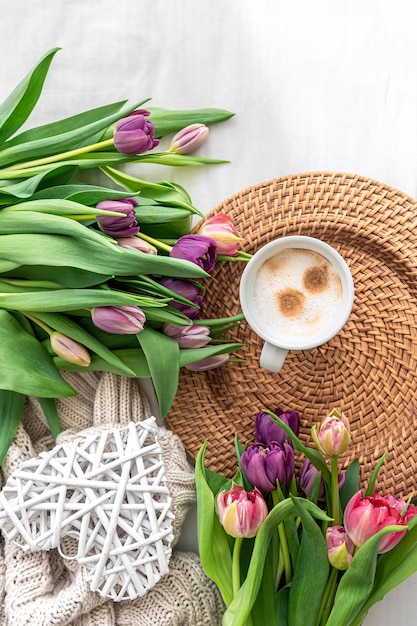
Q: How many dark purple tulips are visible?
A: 7